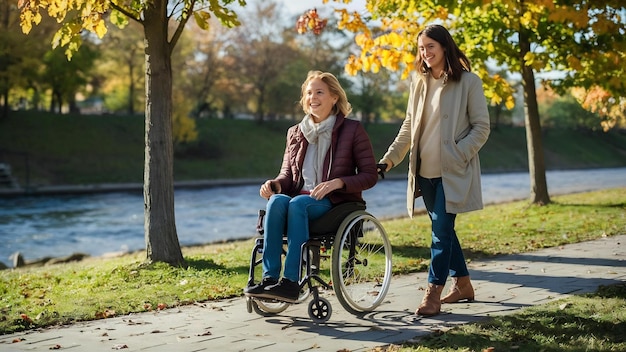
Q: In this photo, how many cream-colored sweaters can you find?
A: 1